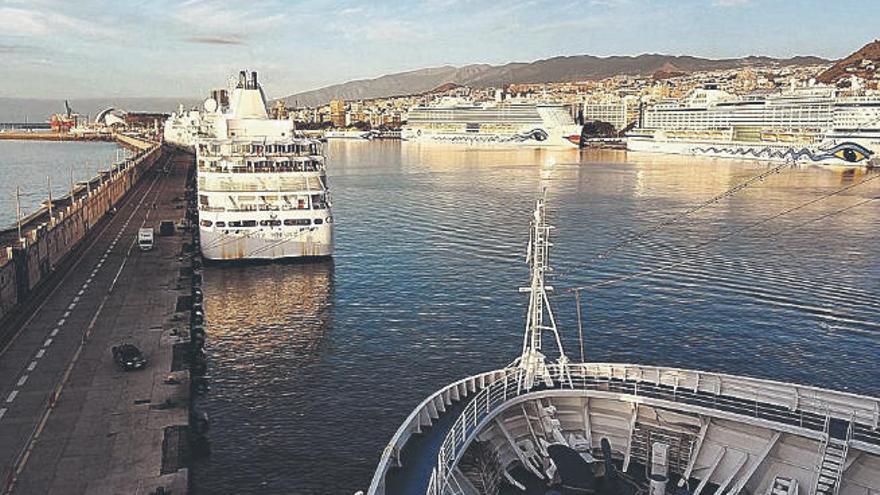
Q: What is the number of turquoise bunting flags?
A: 0